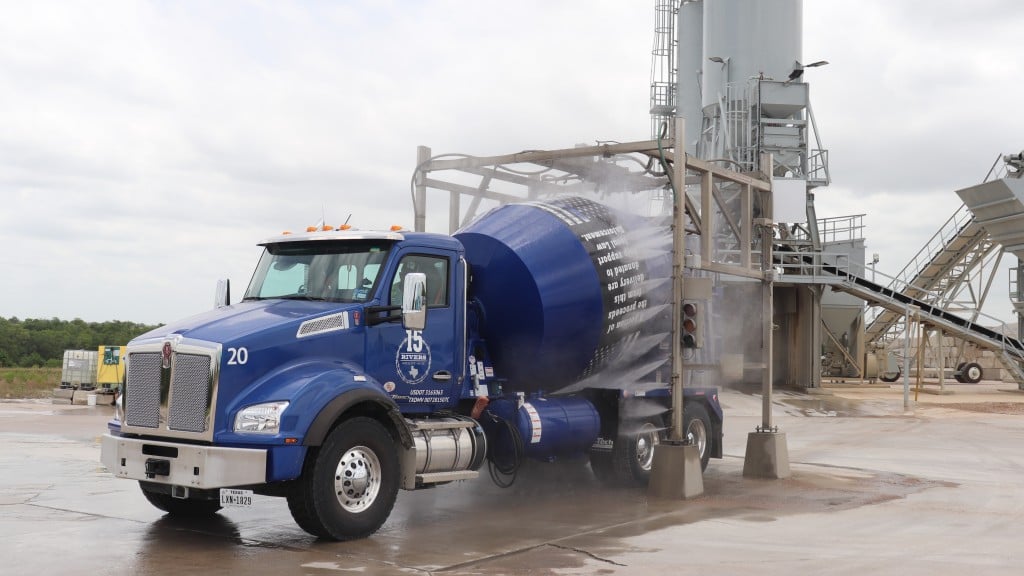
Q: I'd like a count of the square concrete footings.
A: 2